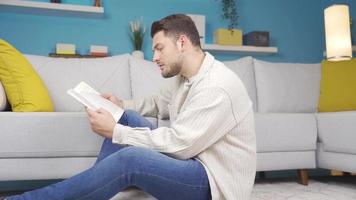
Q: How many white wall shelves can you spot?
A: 2